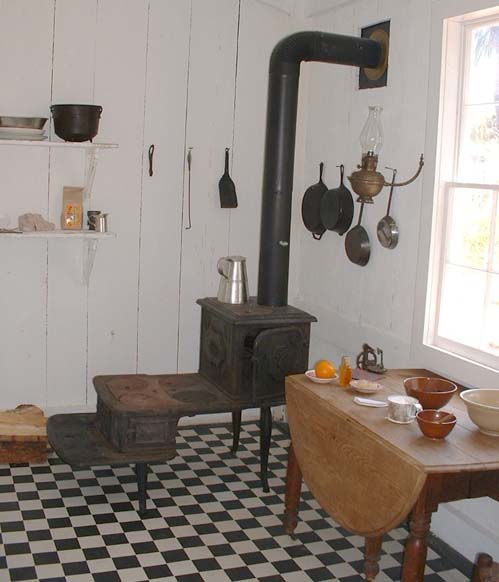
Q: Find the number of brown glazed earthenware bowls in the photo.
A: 2